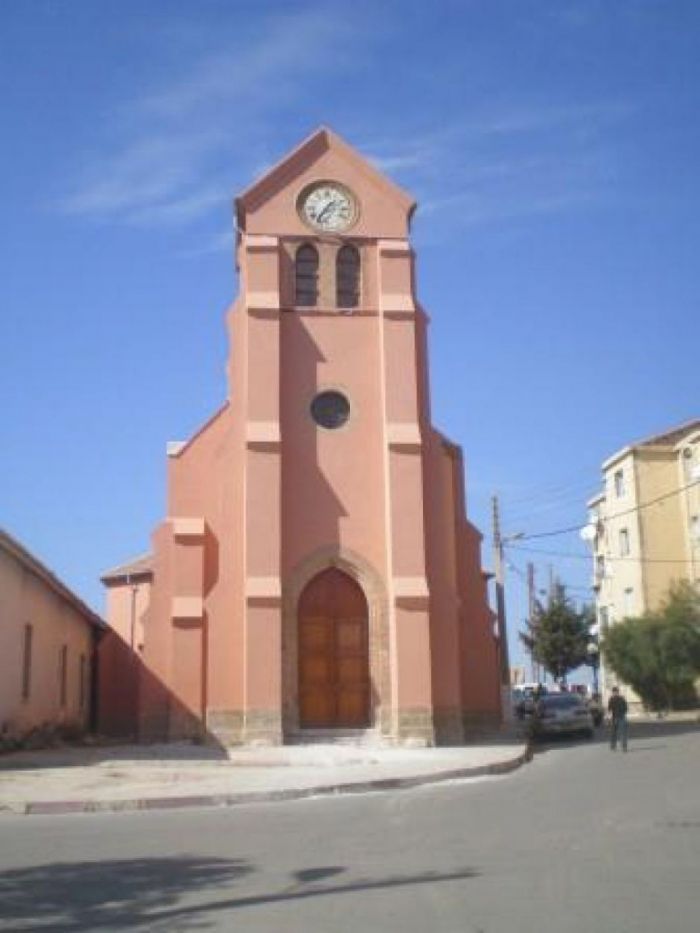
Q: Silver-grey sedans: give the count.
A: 1